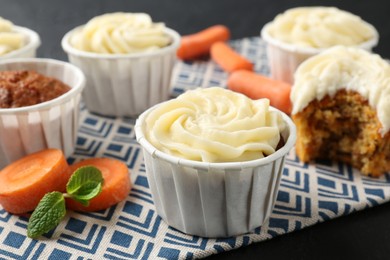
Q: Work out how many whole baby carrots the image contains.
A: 3